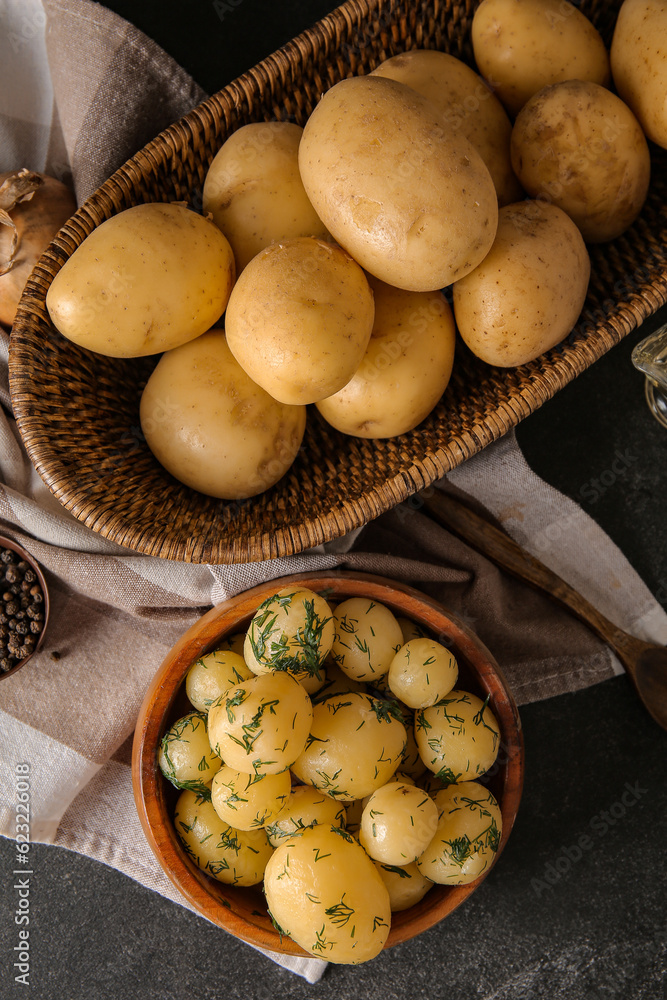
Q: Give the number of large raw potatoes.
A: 11